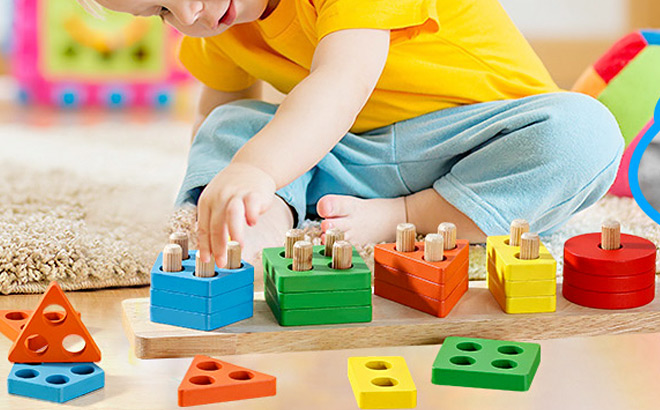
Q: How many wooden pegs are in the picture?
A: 14